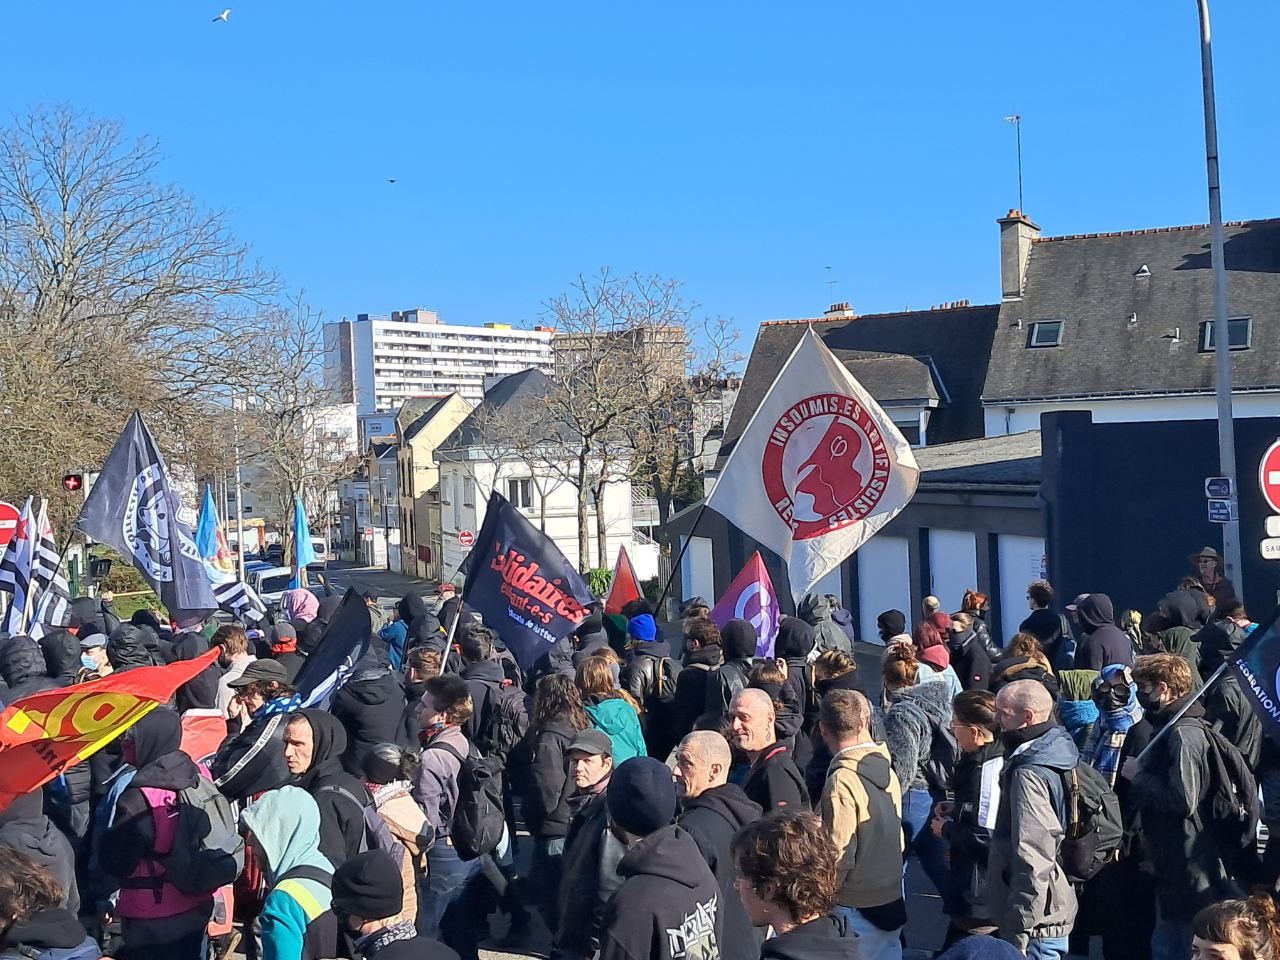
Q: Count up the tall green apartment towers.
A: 0